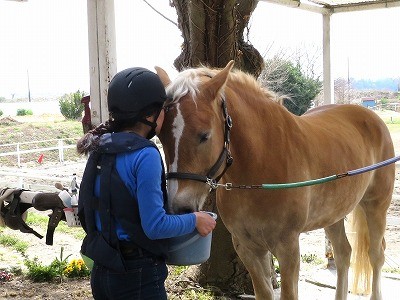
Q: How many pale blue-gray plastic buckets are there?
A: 1